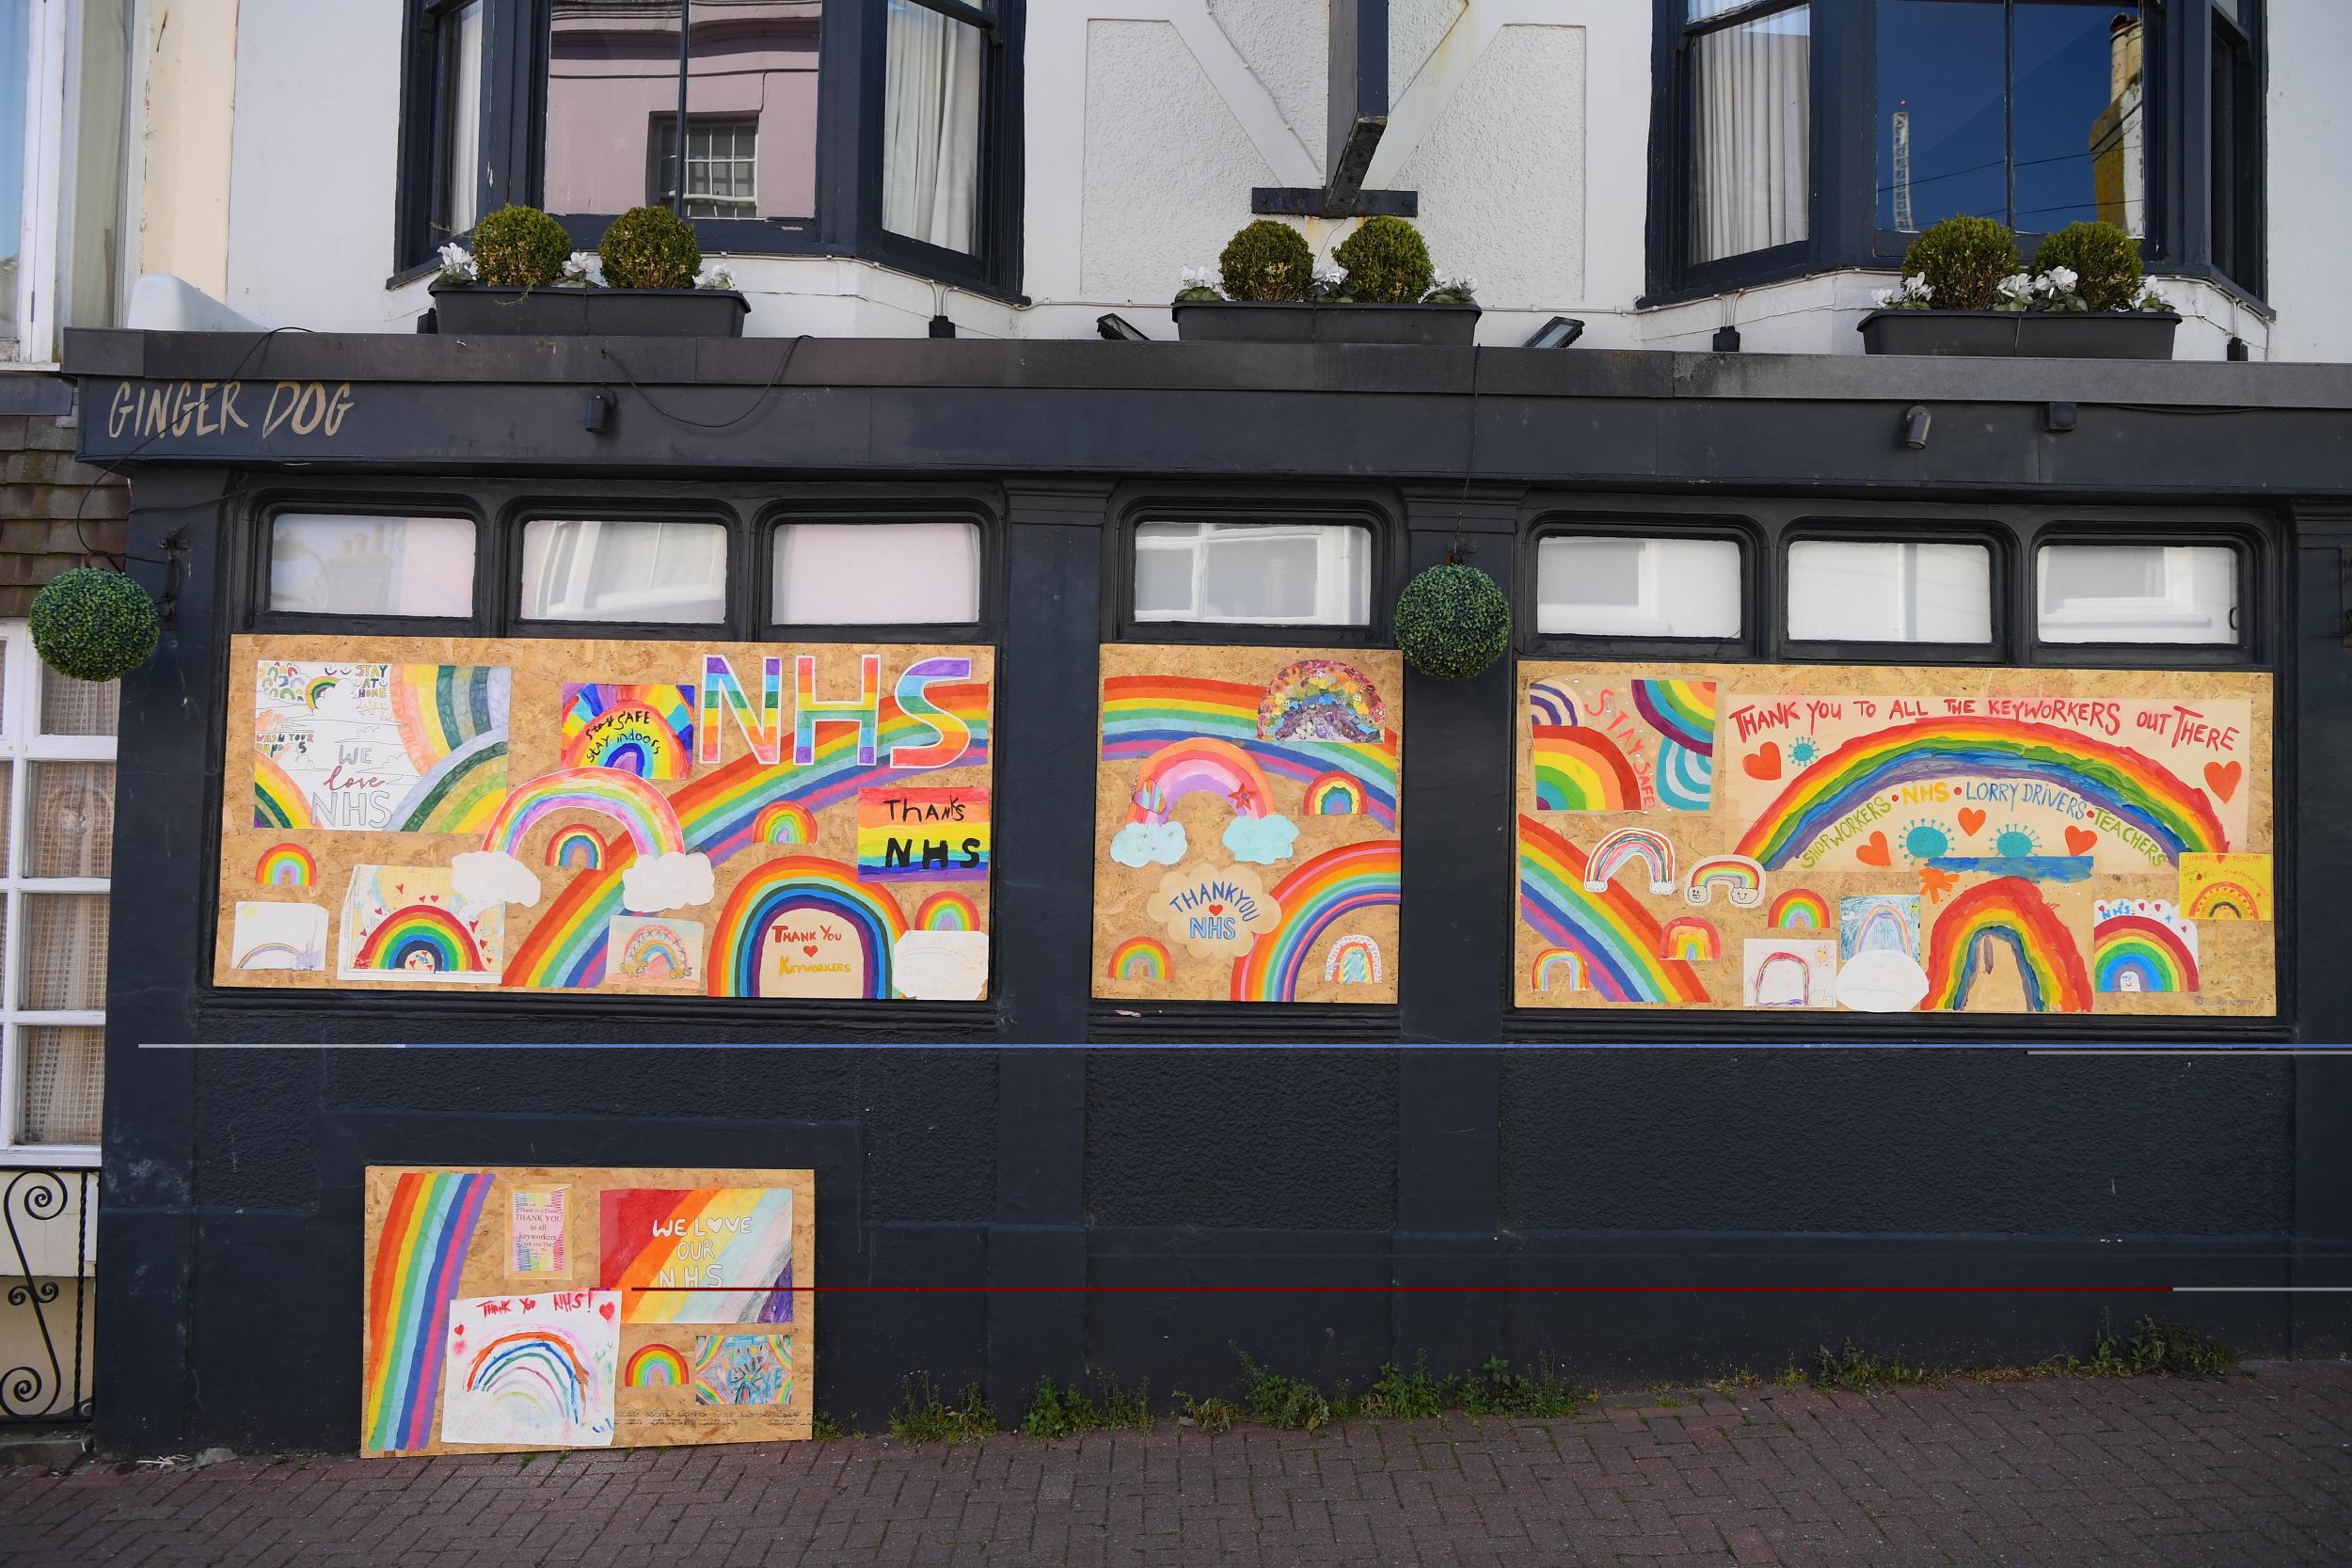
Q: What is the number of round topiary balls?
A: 8